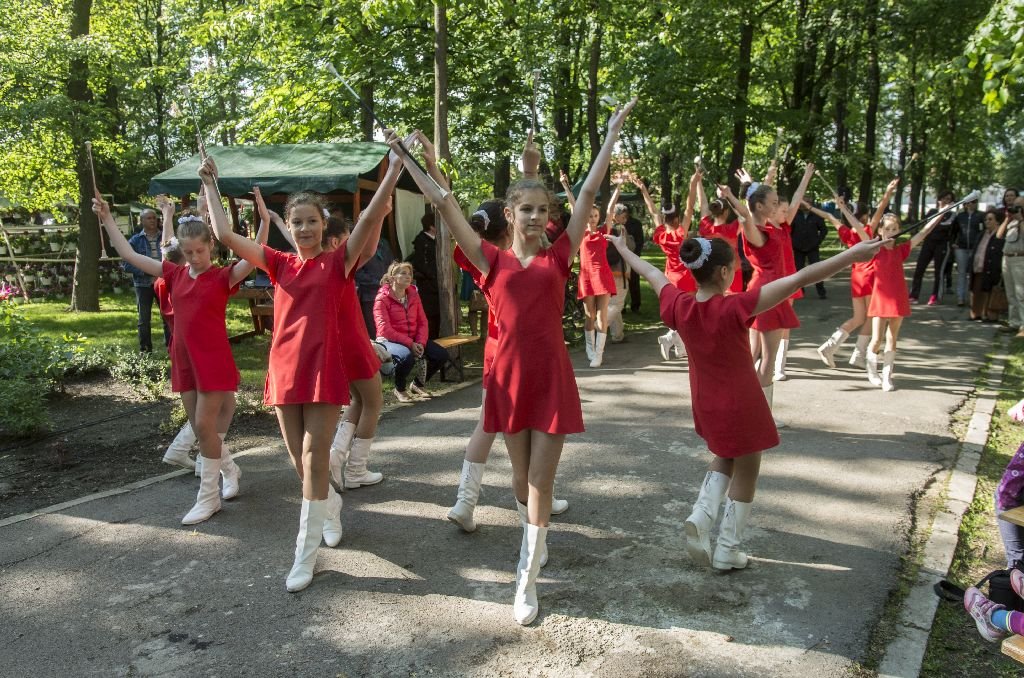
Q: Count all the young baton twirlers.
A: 14